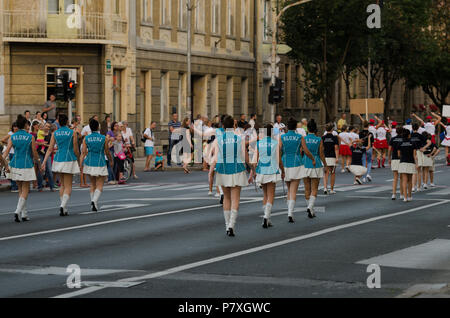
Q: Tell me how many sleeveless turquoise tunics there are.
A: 7